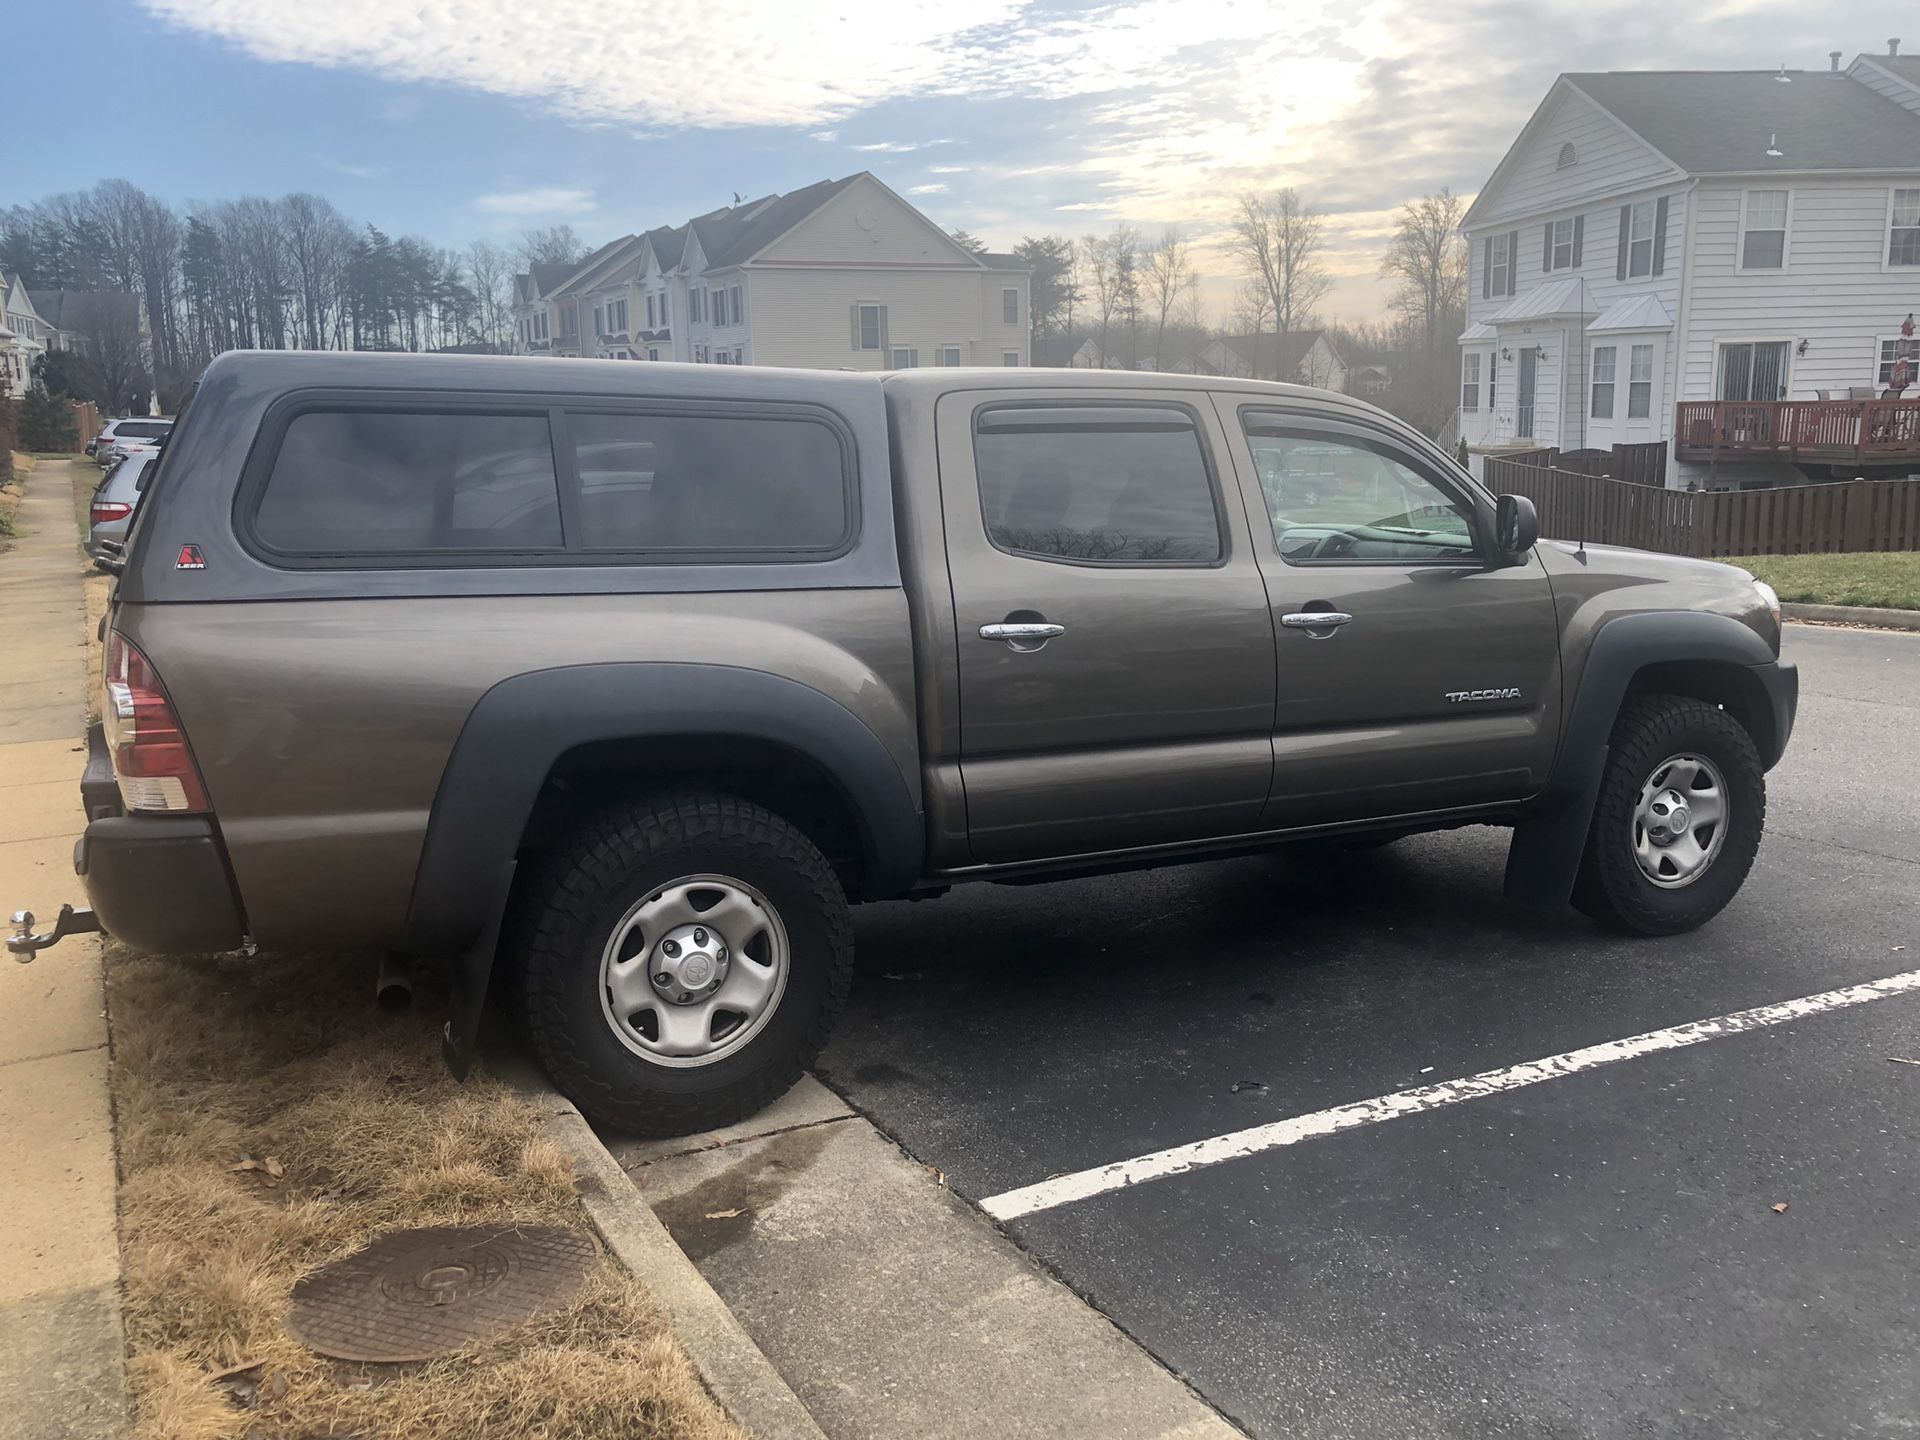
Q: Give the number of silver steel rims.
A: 2